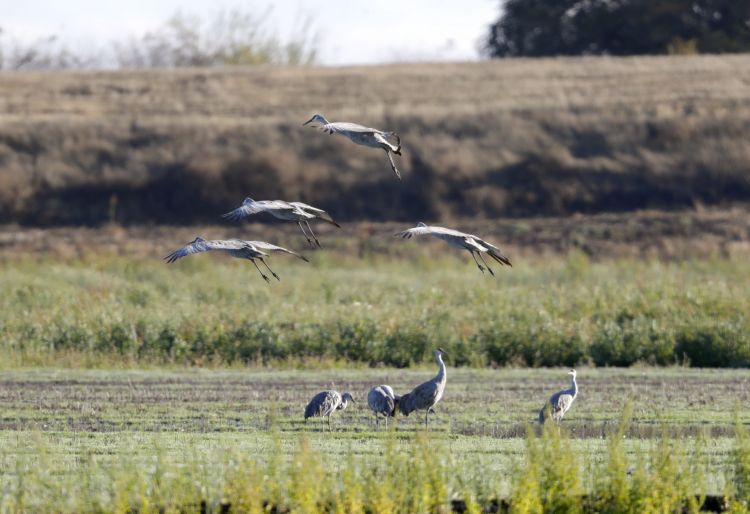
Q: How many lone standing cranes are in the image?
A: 1